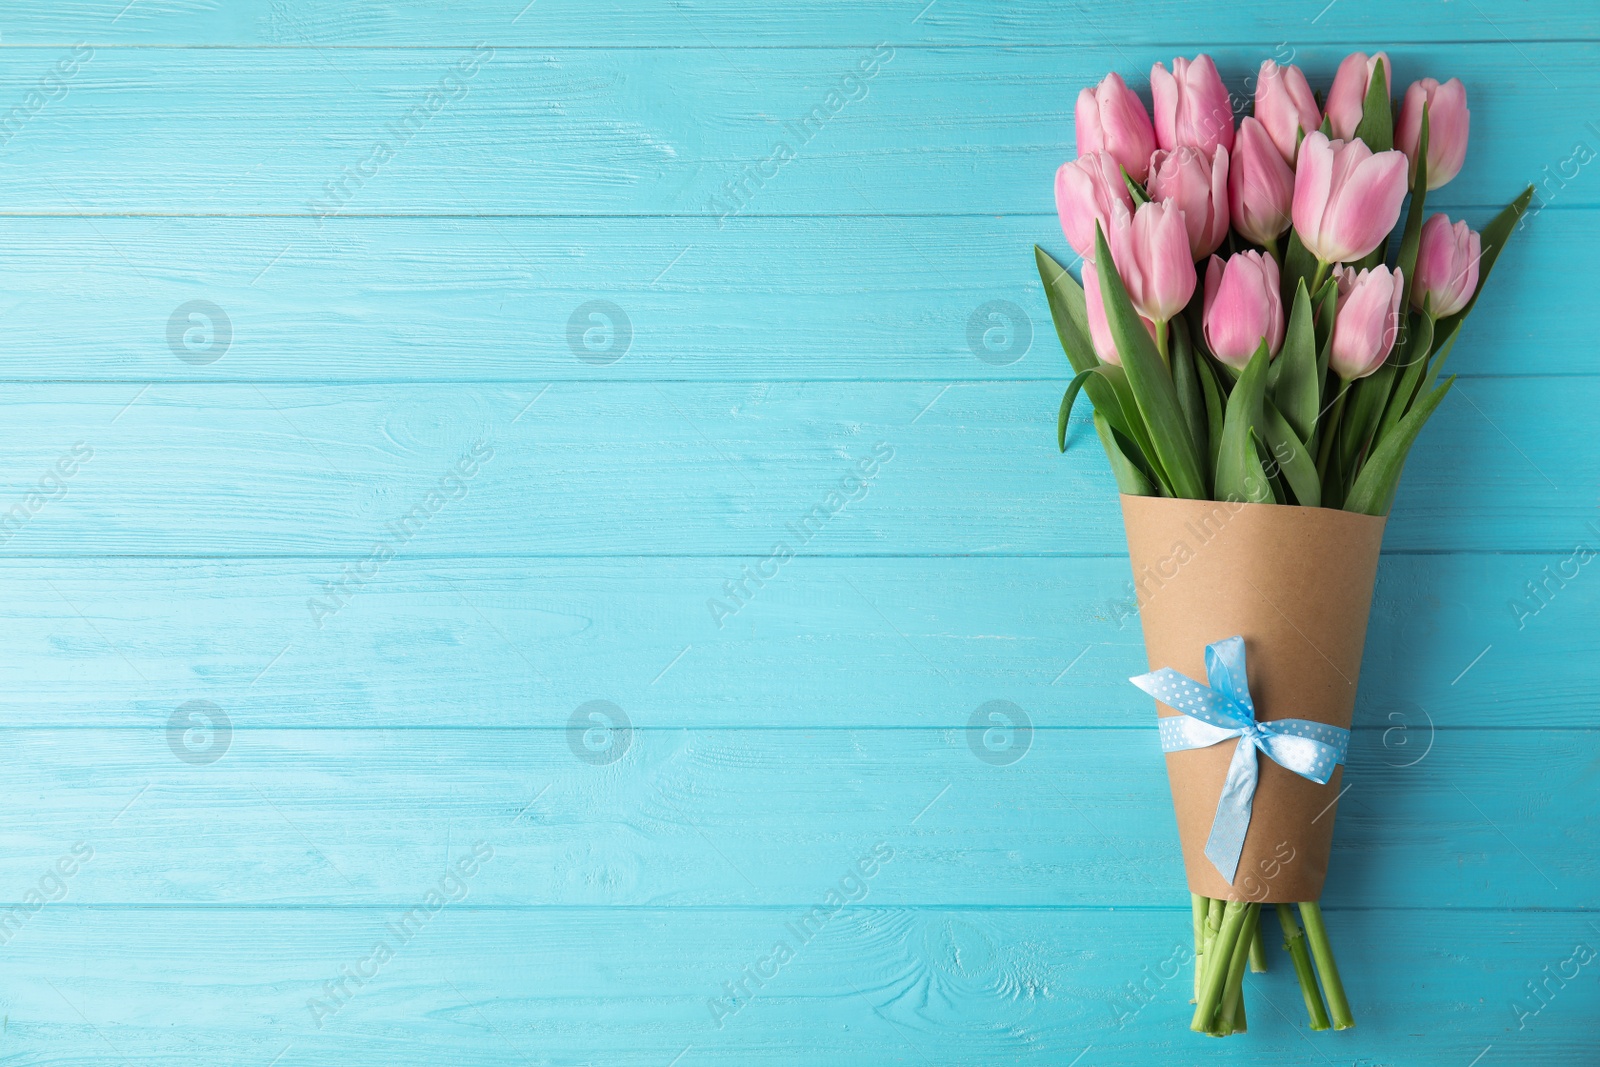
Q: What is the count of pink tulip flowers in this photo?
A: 14